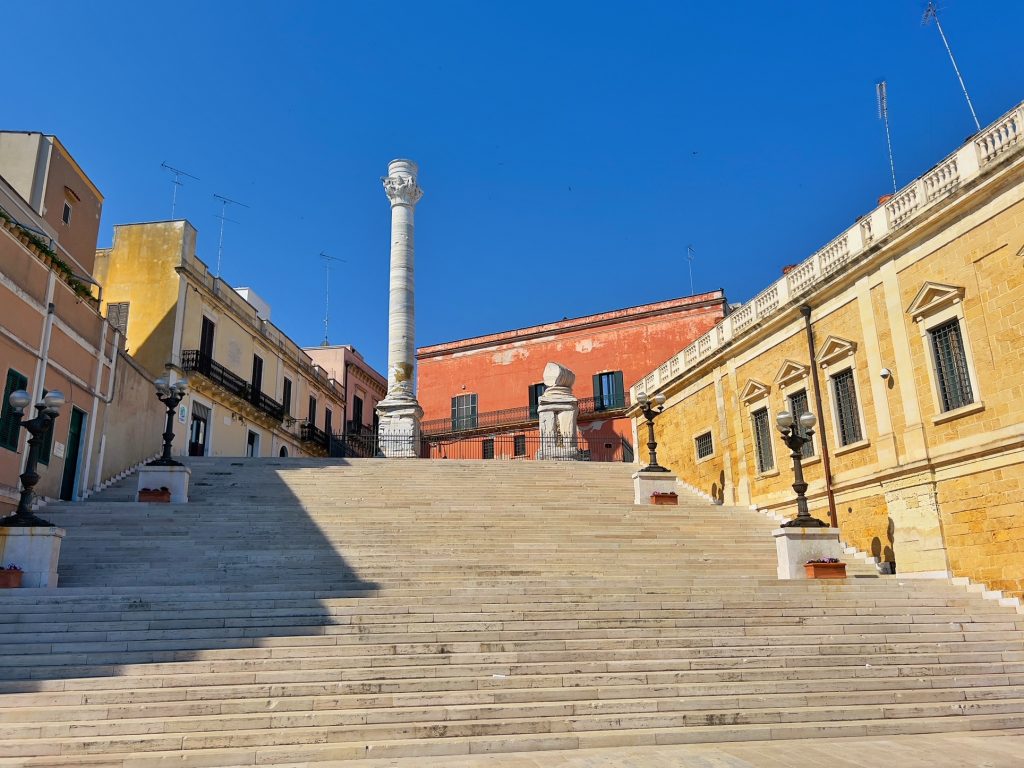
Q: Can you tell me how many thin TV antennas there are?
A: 6